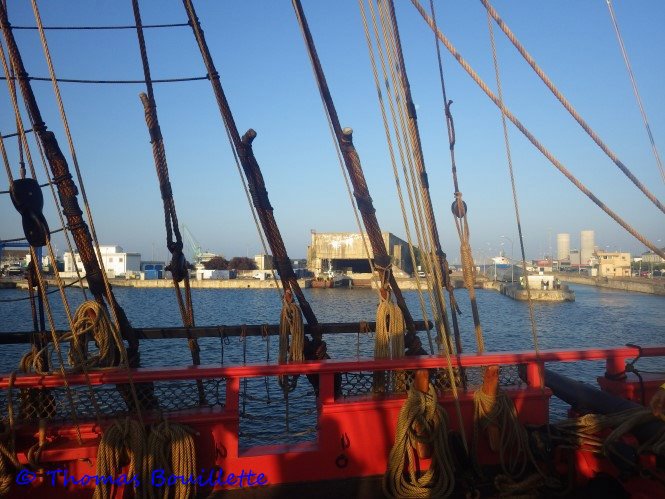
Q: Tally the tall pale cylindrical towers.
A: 2